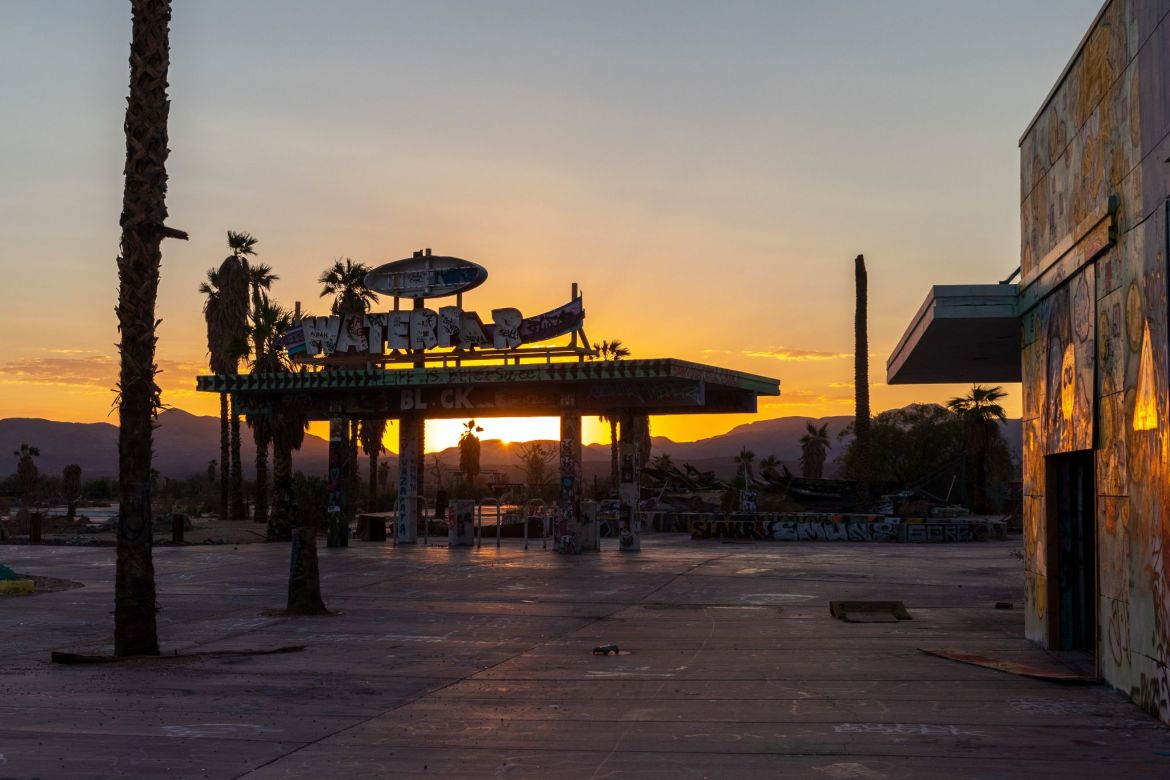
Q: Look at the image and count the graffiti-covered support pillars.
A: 4